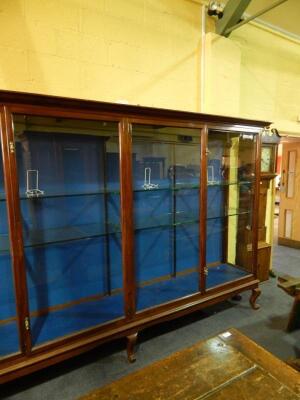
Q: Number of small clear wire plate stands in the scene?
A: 3